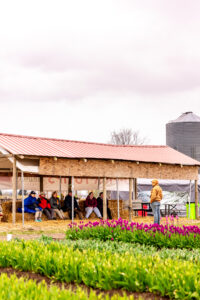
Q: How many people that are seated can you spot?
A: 6